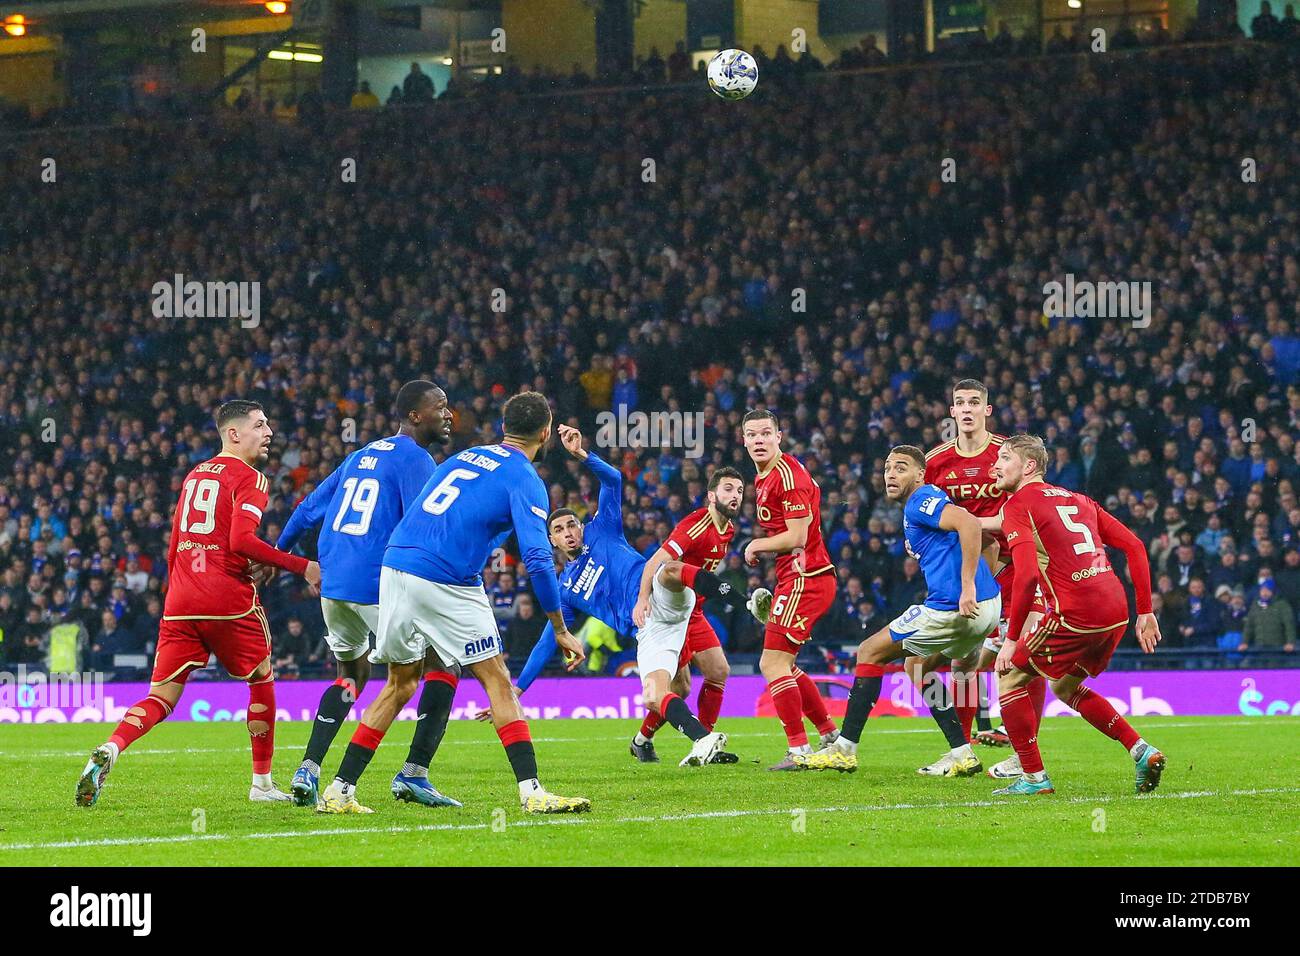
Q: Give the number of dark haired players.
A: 8